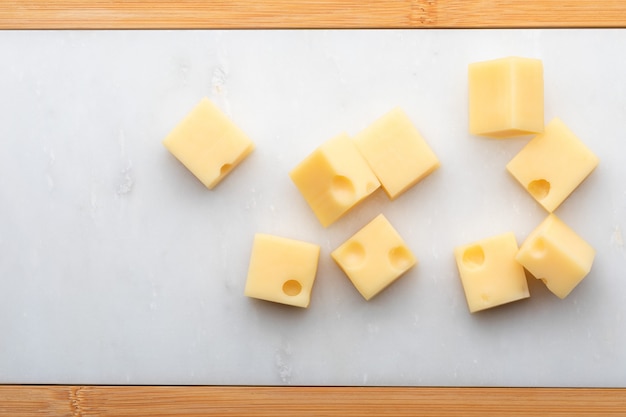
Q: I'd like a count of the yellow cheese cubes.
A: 9